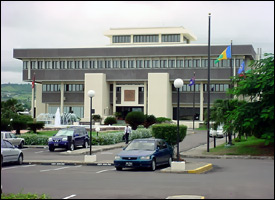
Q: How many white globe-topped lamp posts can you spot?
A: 2